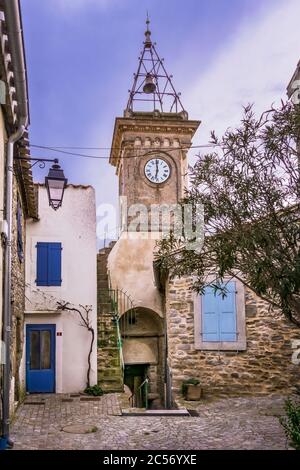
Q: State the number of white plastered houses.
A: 1